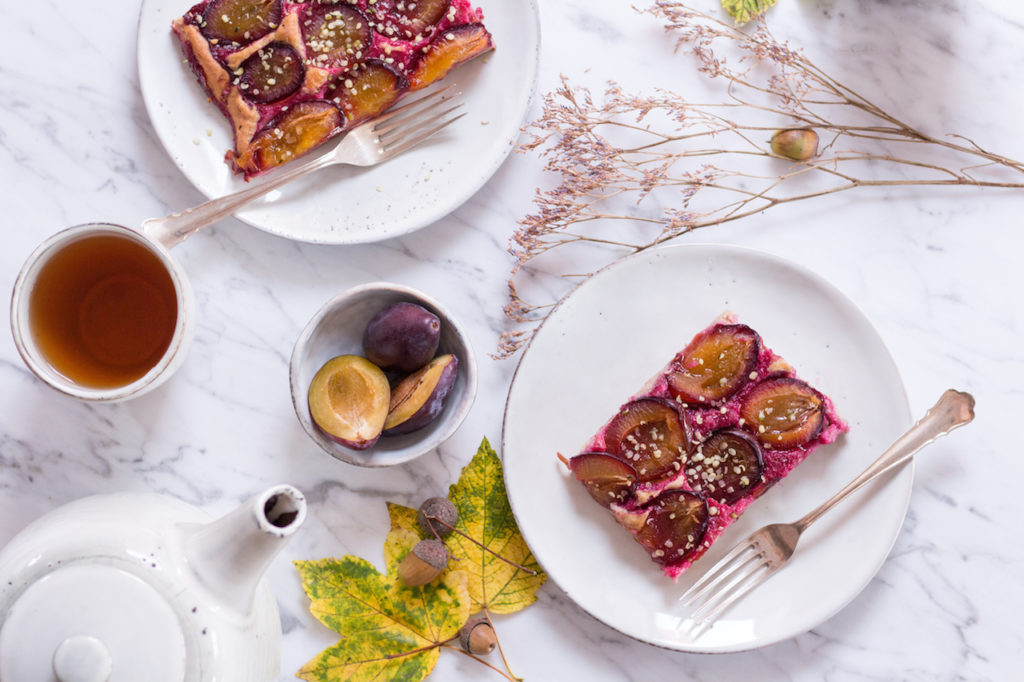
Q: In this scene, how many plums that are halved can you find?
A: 2